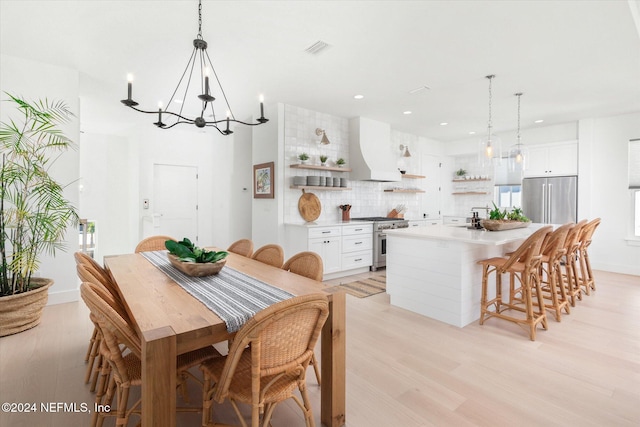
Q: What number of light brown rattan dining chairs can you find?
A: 8